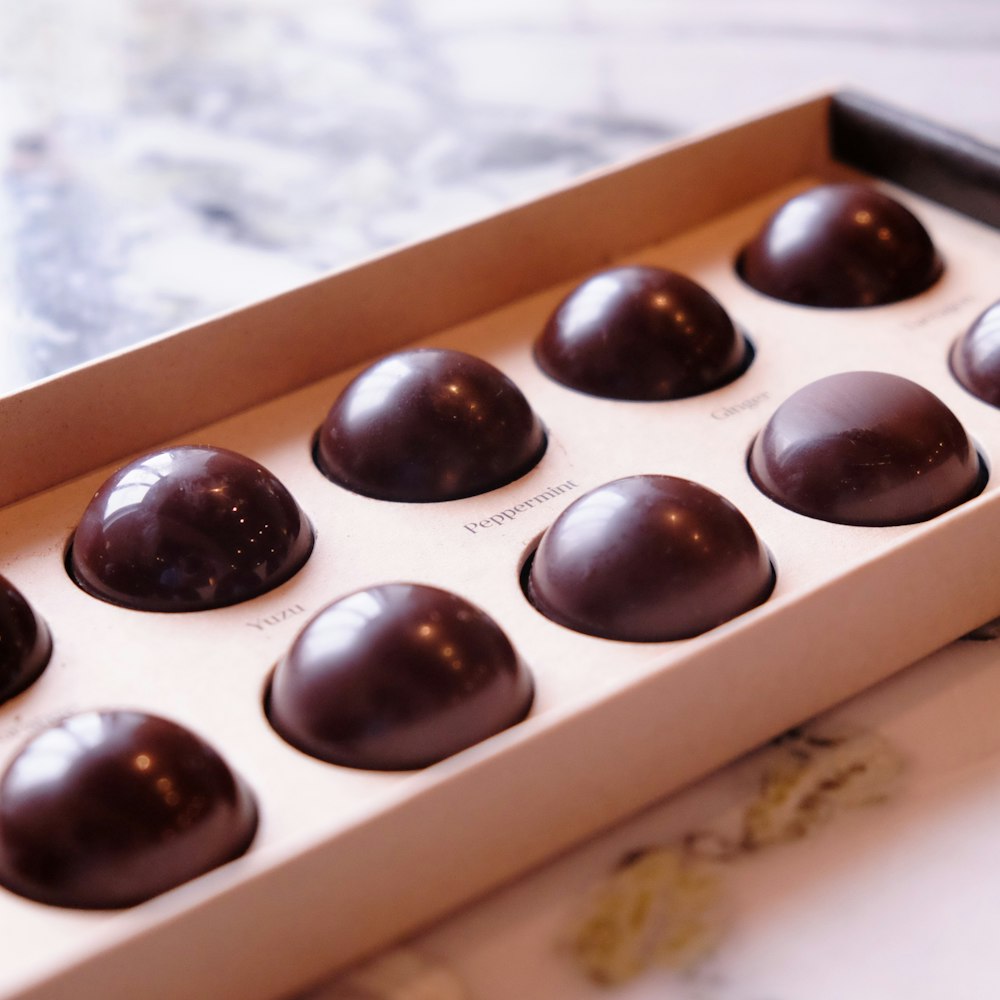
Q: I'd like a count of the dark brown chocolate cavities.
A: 10